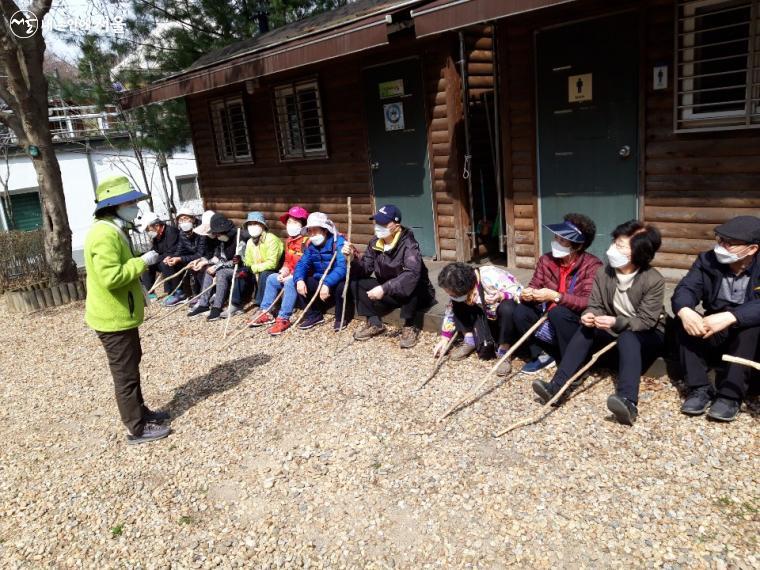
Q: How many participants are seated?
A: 12